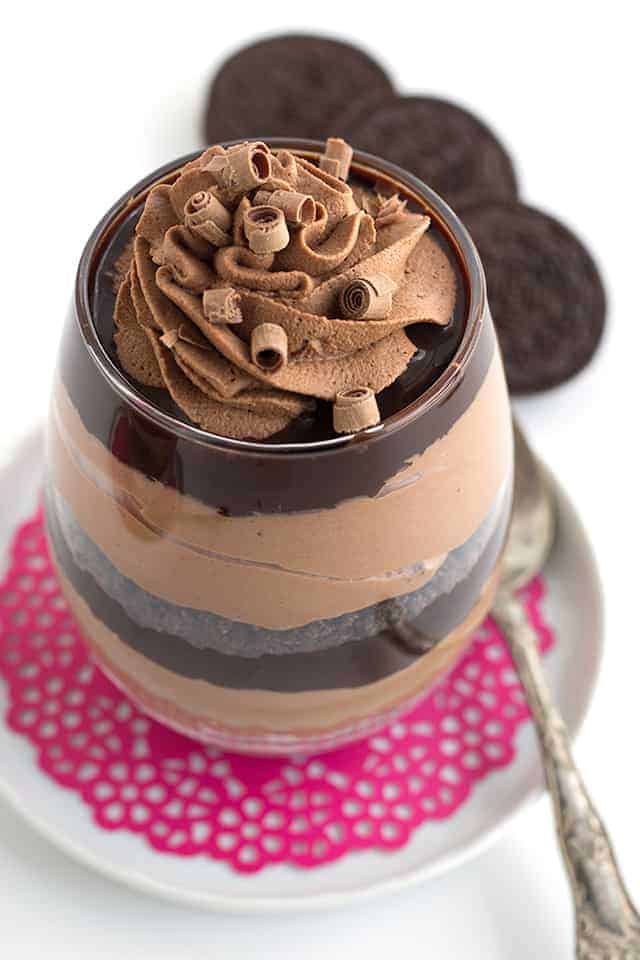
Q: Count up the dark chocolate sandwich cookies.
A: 3